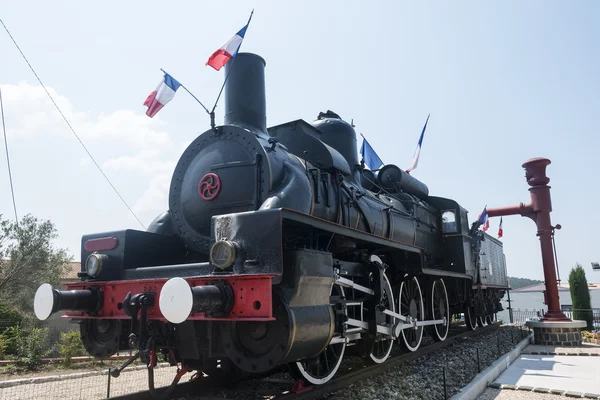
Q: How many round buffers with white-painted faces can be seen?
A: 2